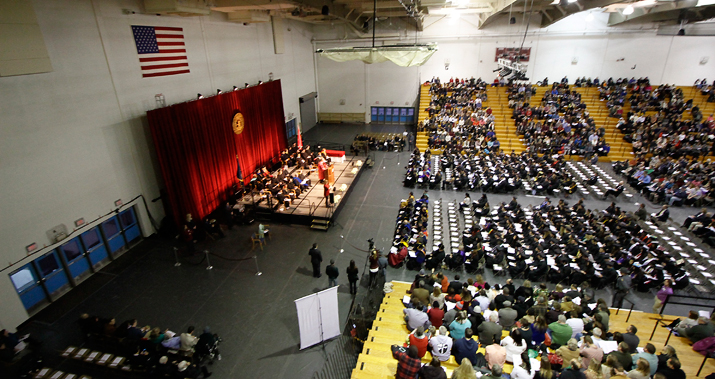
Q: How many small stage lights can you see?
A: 5